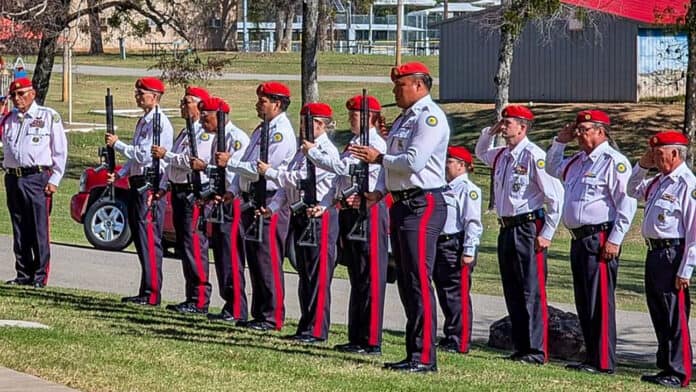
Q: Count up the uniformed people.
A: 12